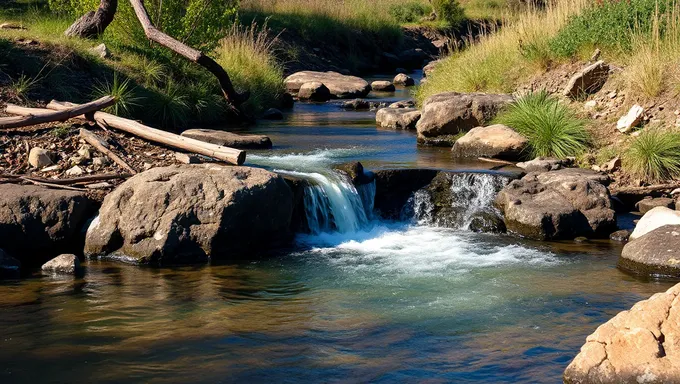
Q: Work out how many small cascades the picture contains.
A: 2